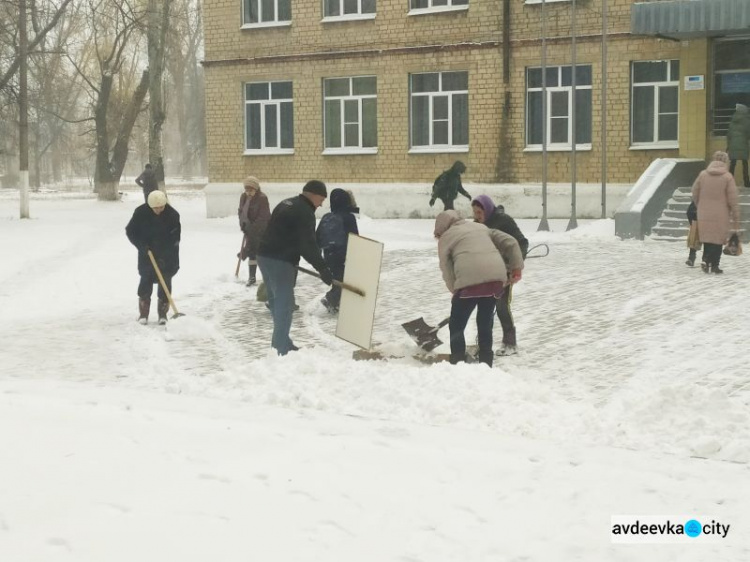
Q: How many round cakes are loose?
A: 0